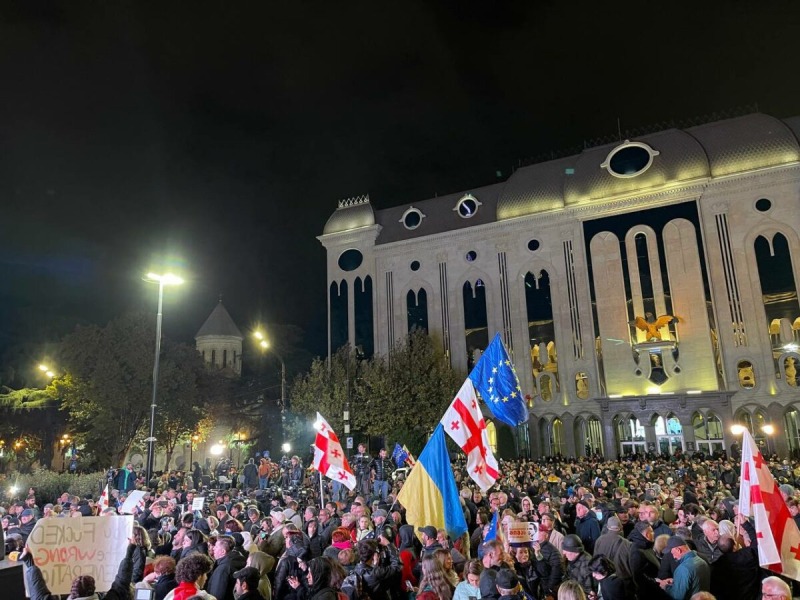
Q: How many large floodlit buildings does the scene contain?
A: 1